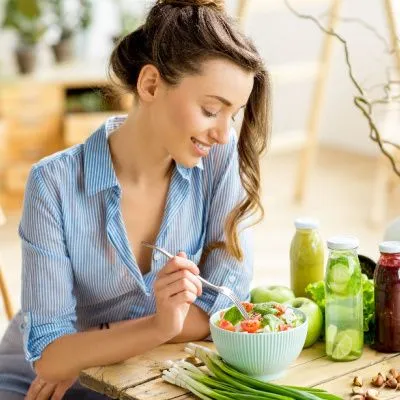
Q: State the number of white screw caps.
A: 3